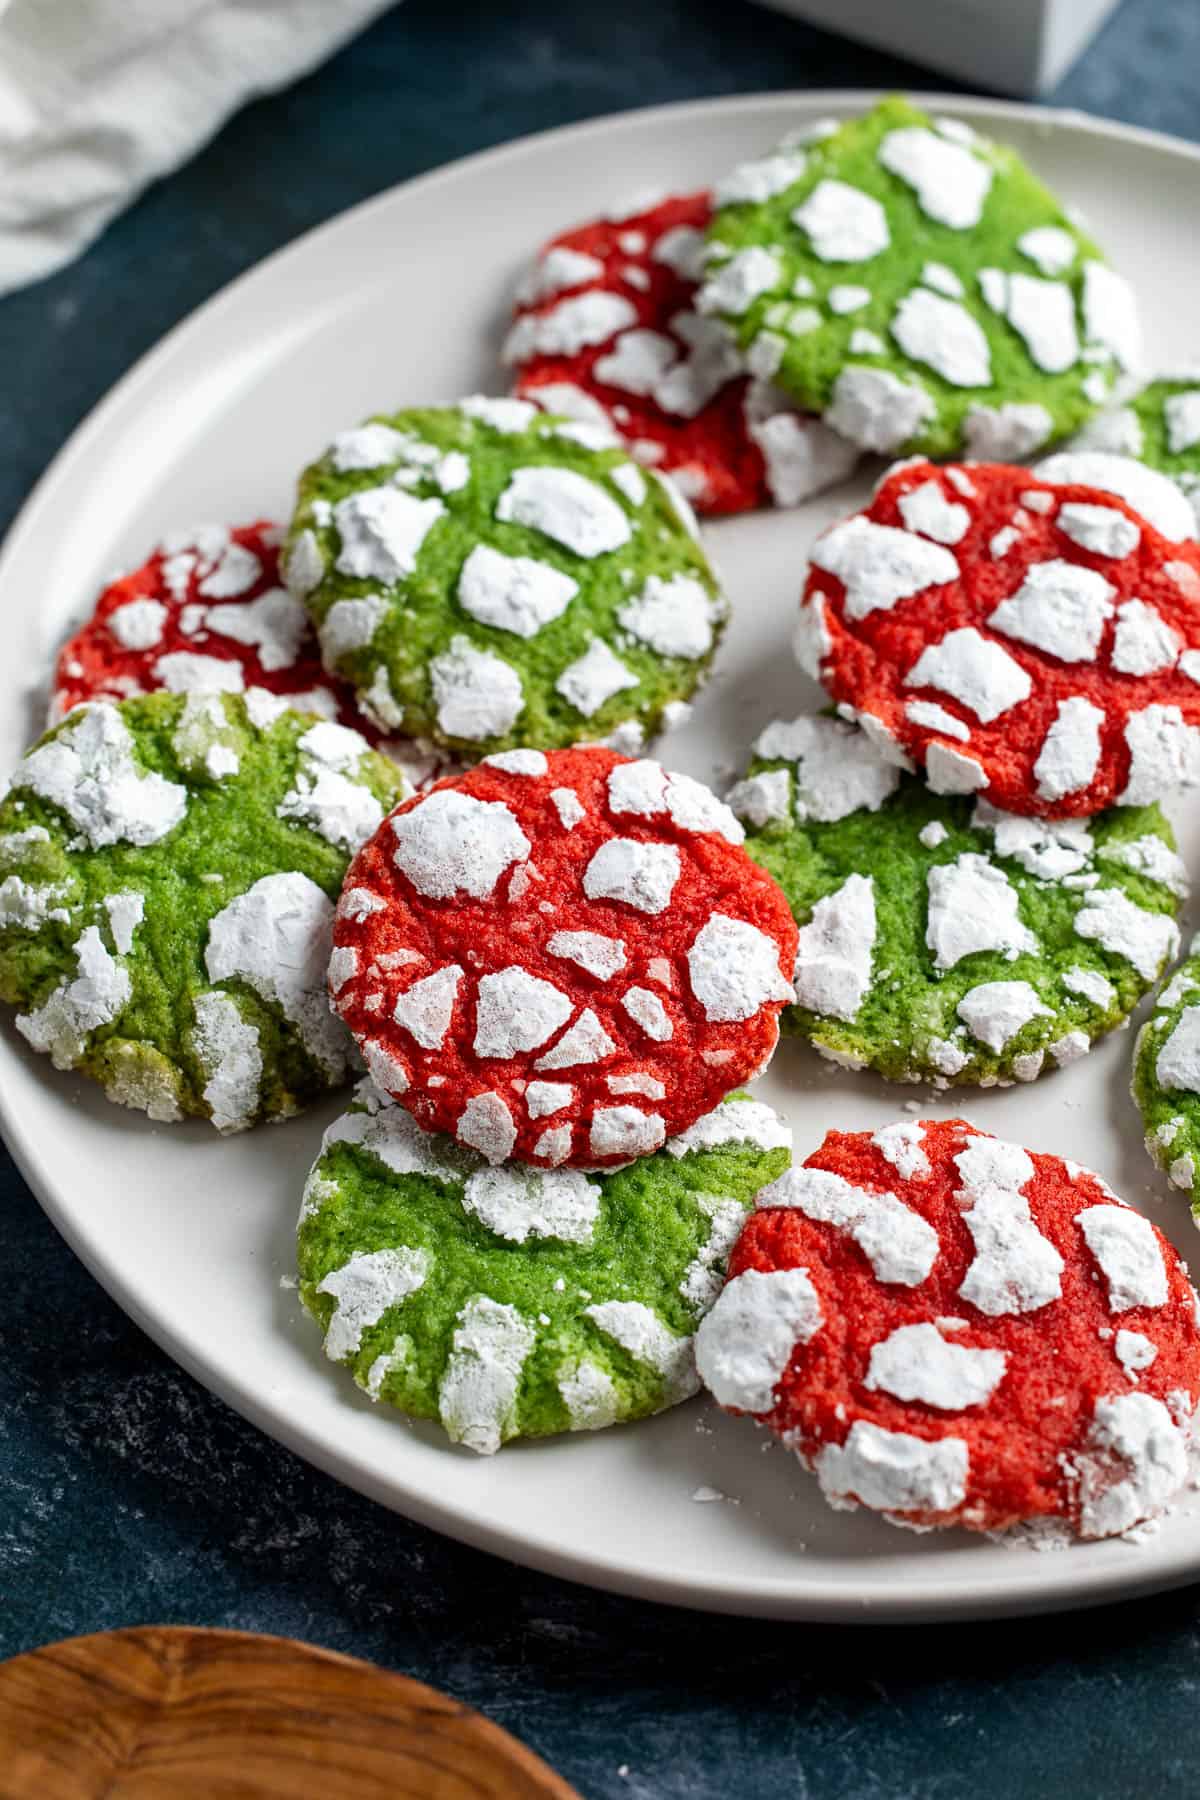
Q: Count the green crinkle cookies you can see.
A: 7